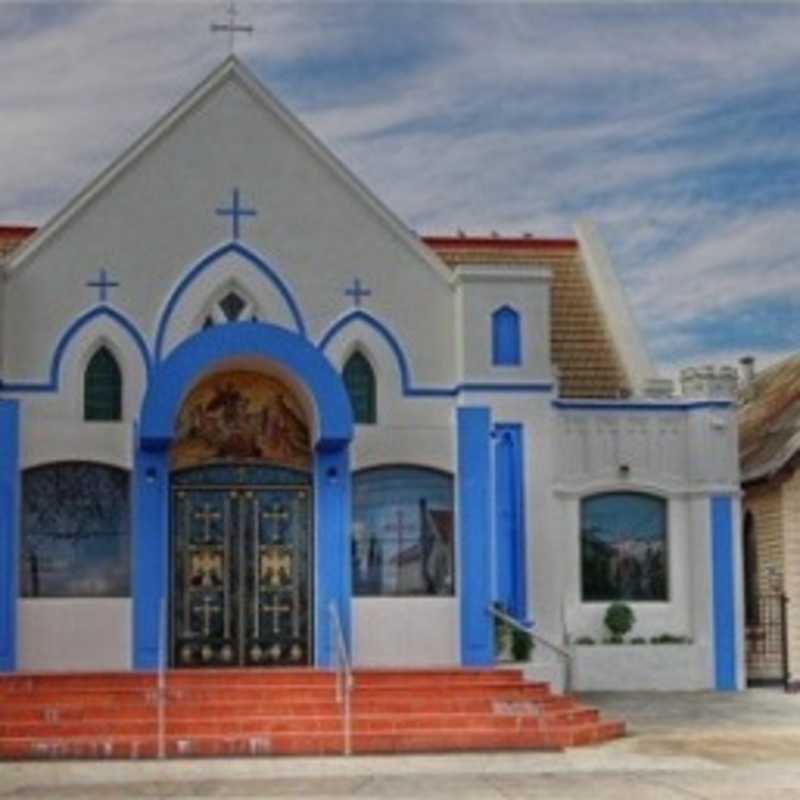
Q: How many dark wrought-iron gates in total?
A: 1